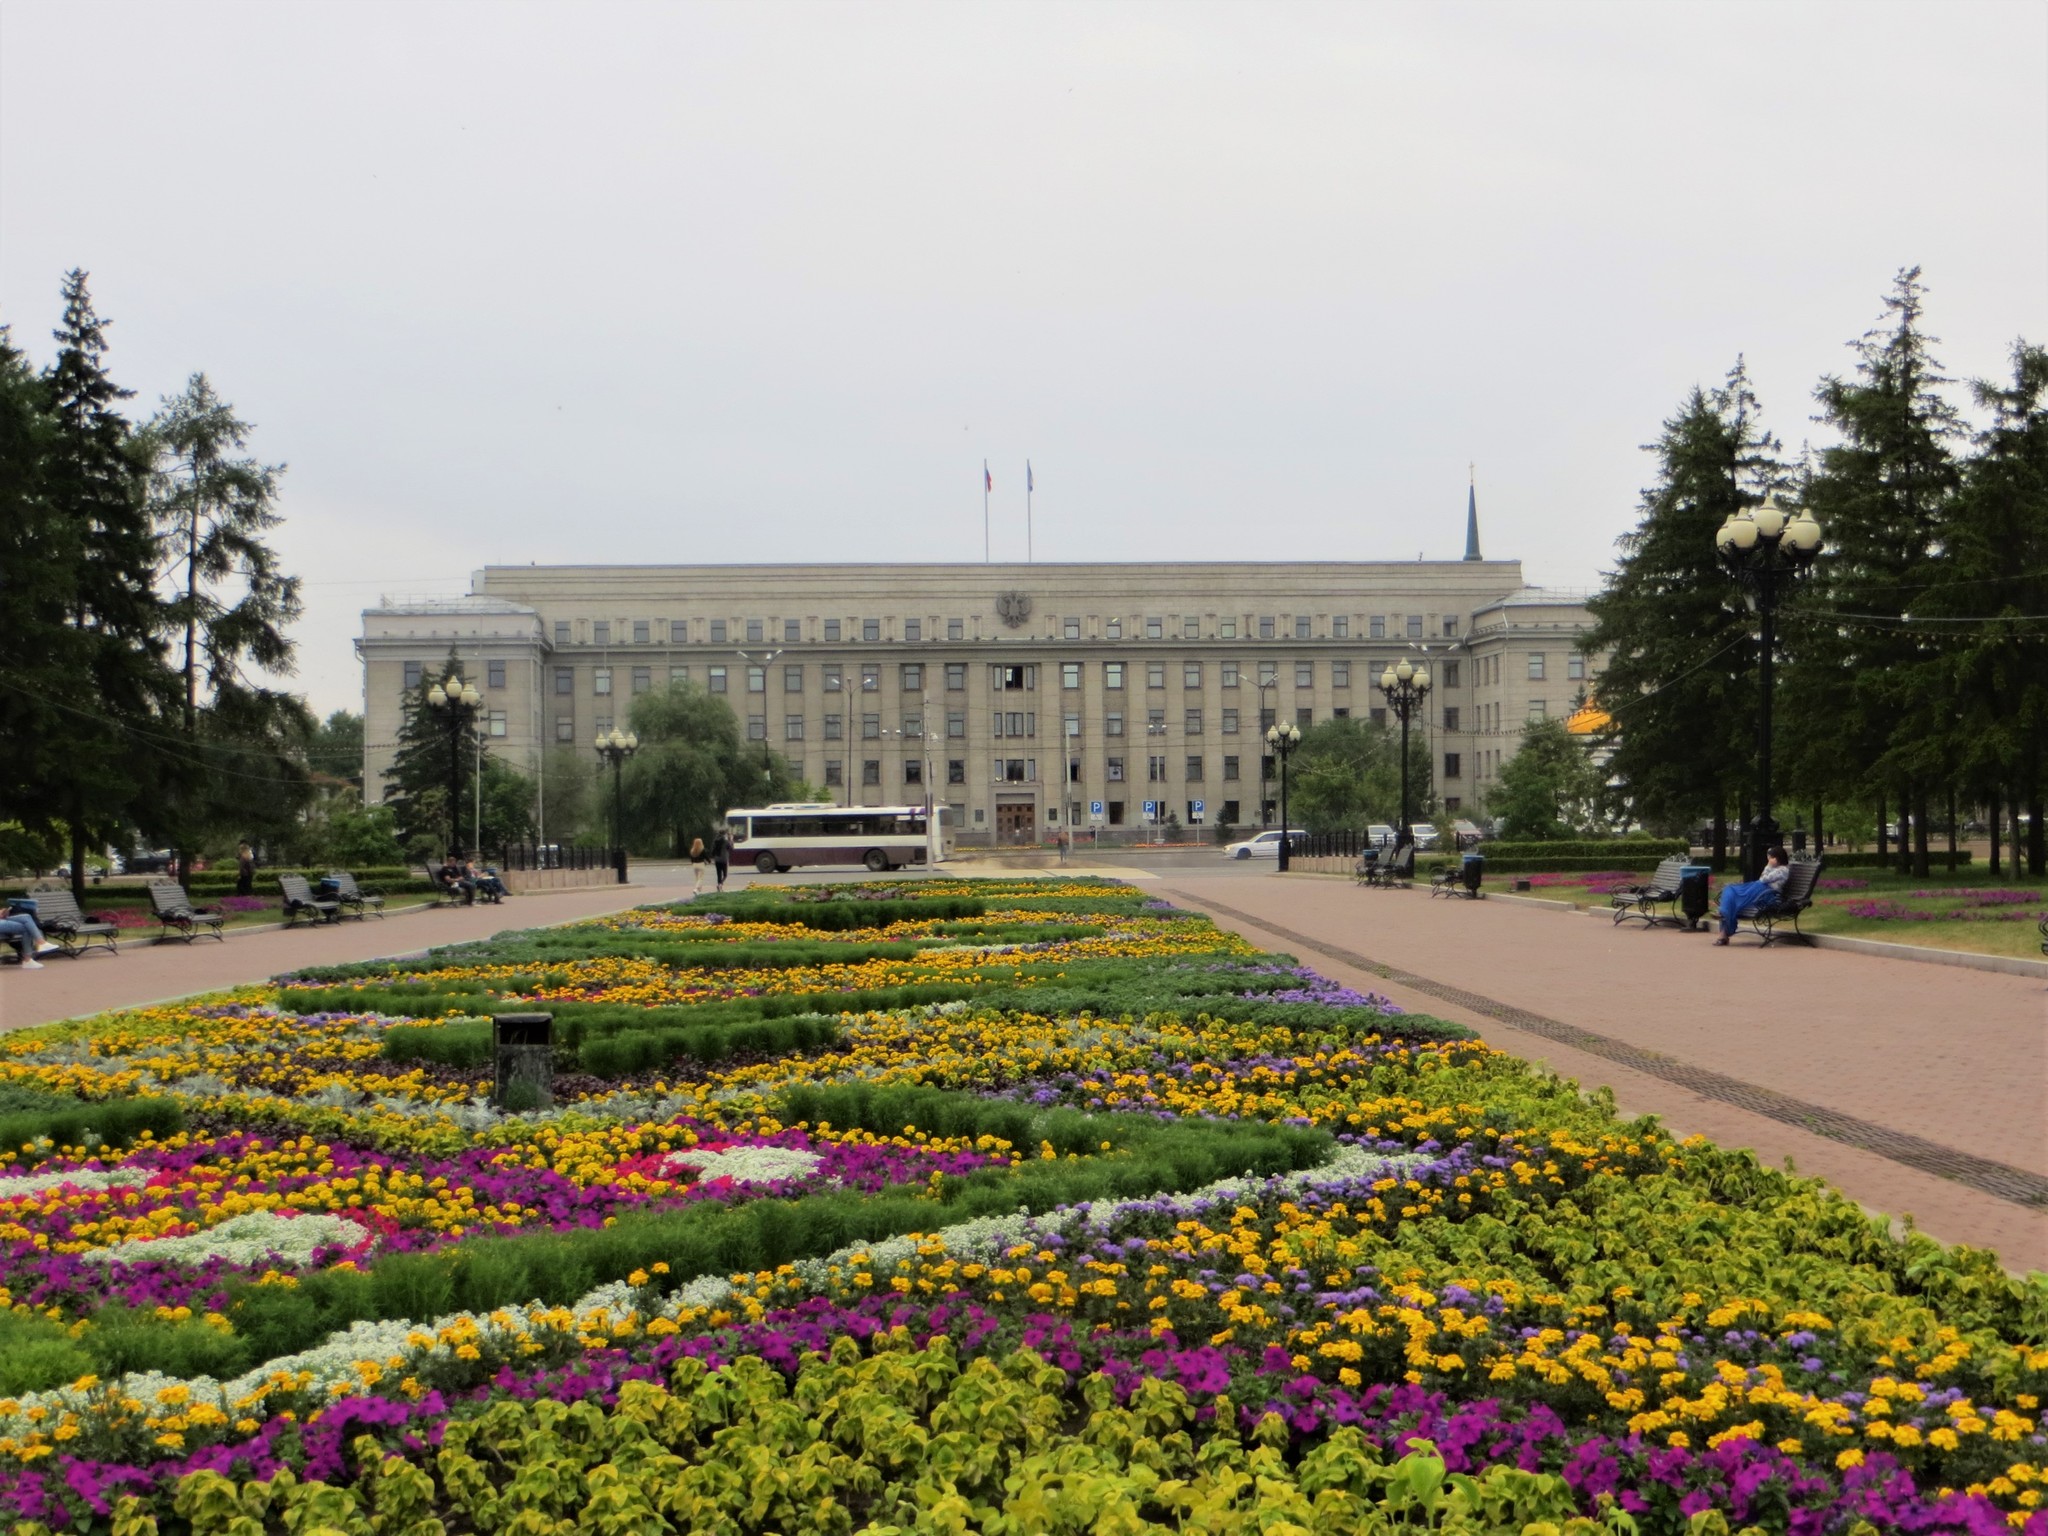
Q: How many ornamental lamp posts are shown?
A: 5